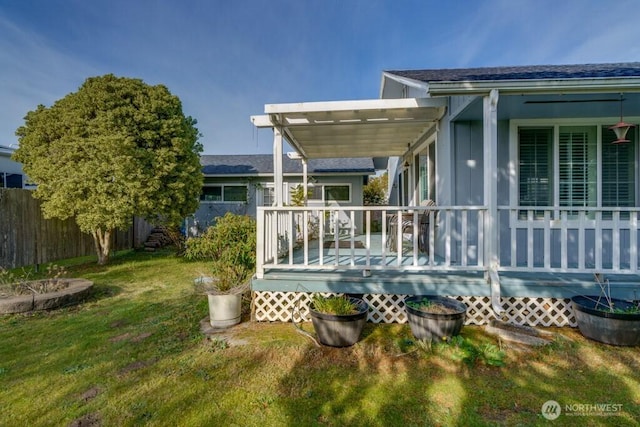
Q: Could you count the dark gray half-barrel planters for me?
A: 3